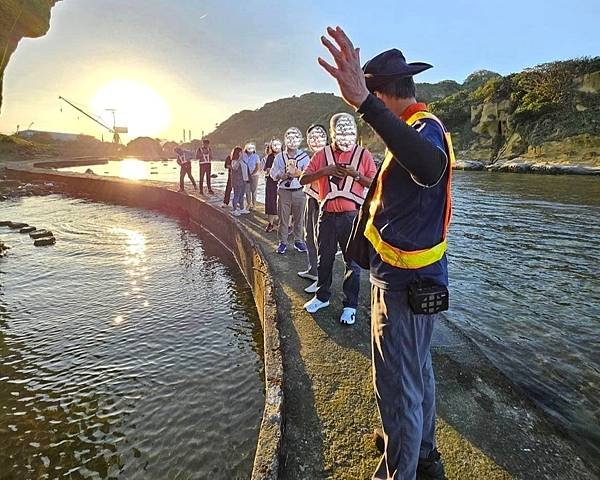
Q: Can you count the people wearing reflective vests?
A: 6